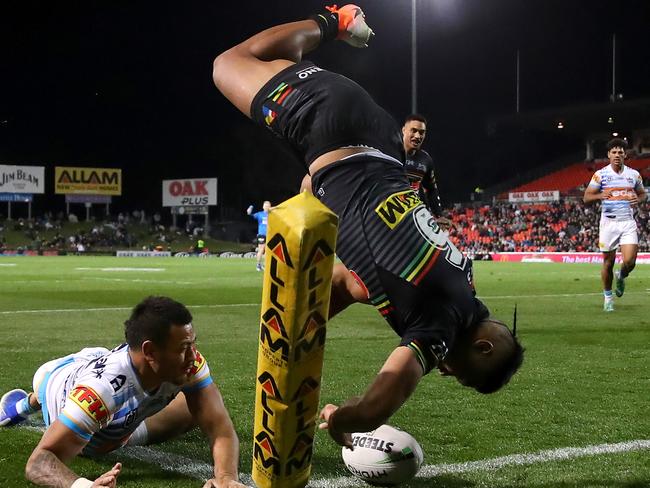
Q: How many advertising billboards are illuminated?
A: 3